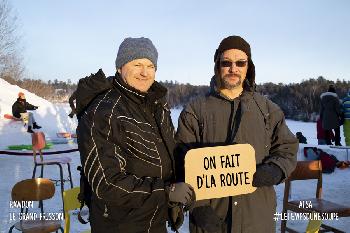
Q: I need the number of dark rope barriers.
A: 1